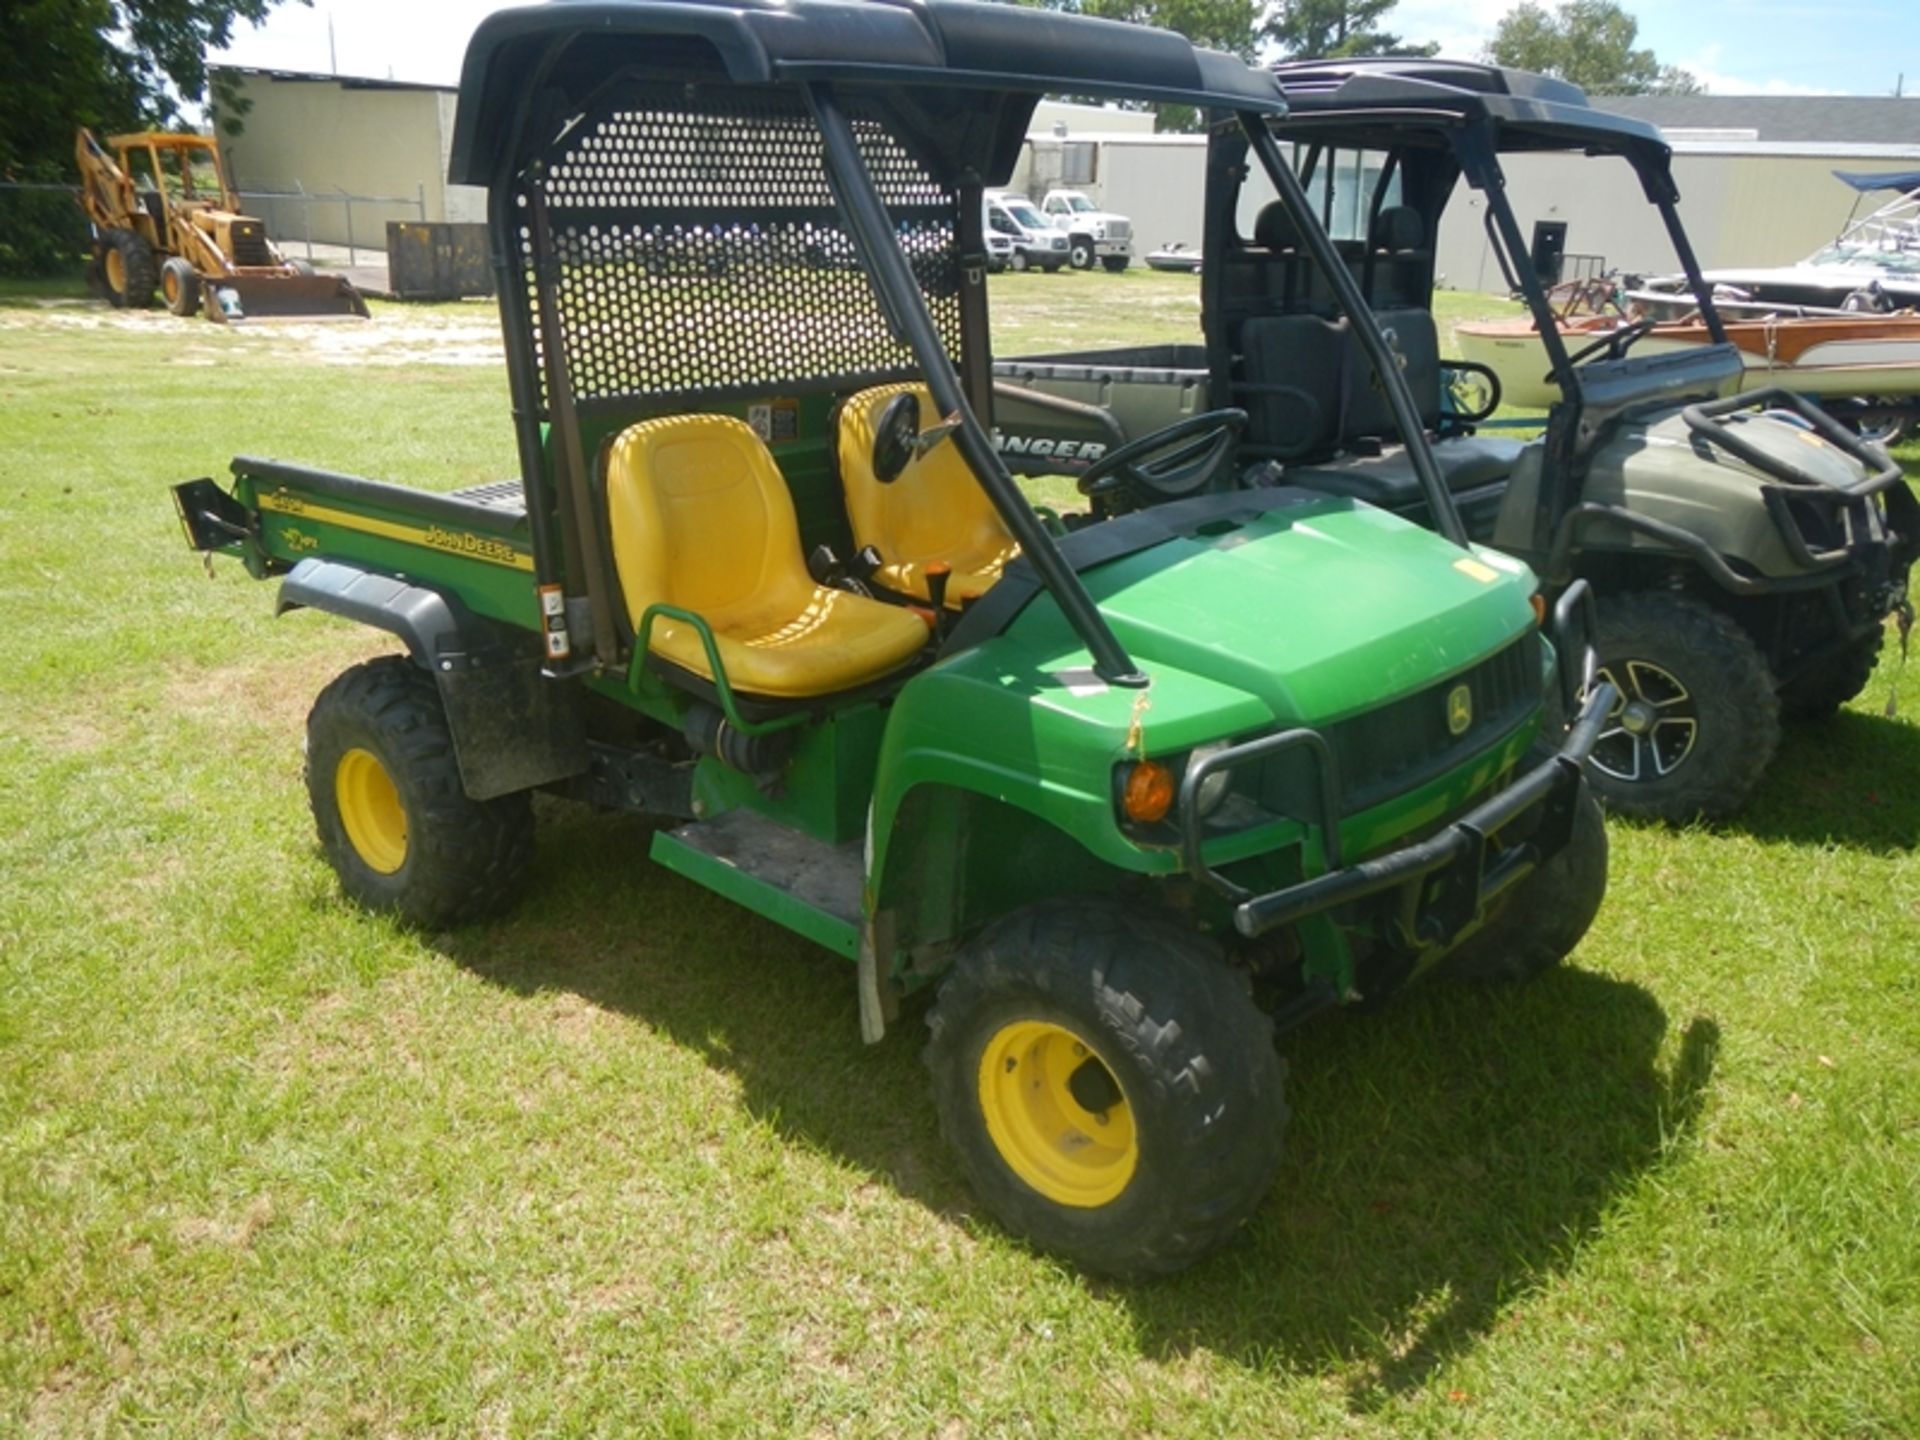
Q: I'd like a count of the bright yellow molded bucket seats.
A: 2